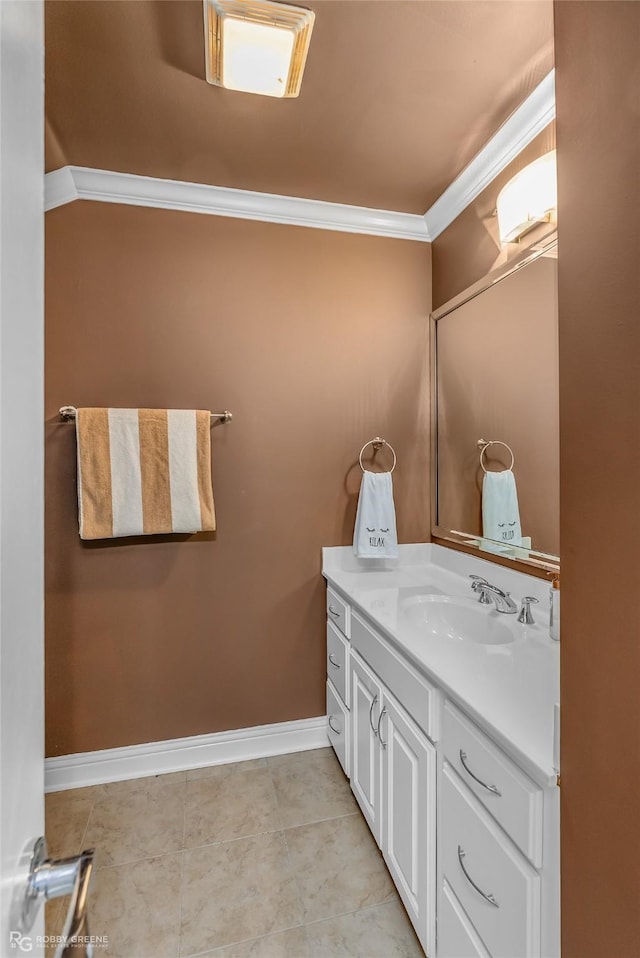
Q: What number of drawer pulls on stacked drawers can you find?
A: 5